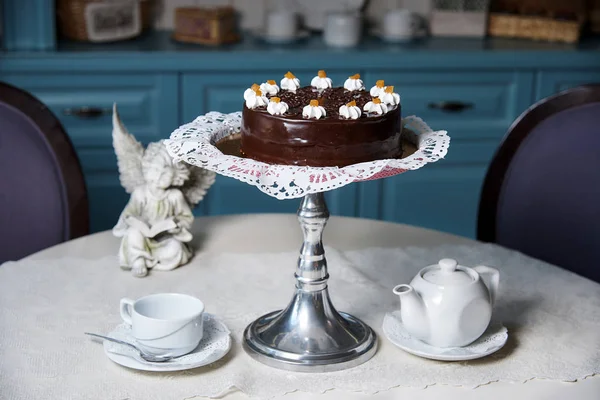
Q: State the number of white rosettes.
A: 12